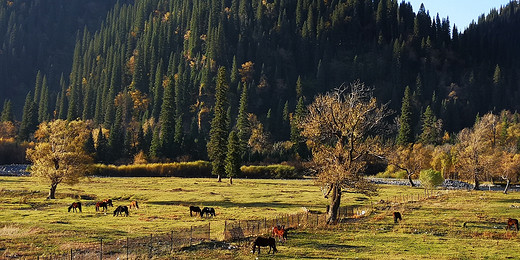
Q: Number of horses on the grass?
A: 11